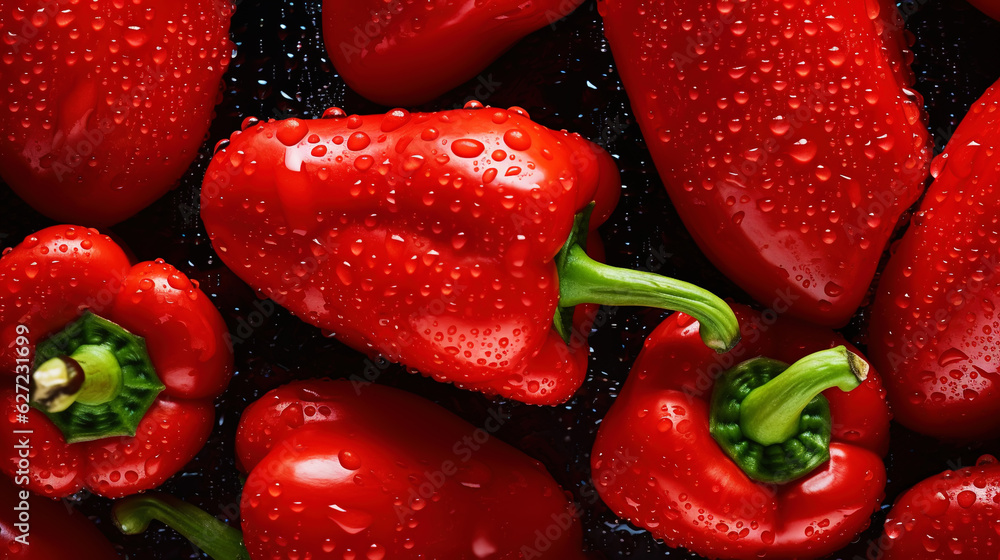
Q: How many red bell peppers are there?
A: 11